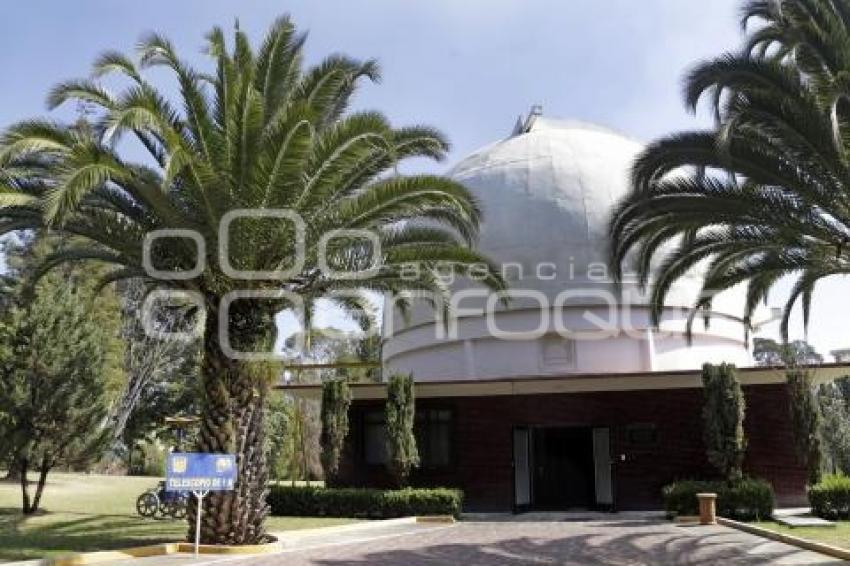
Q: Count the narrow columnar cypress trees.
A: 4